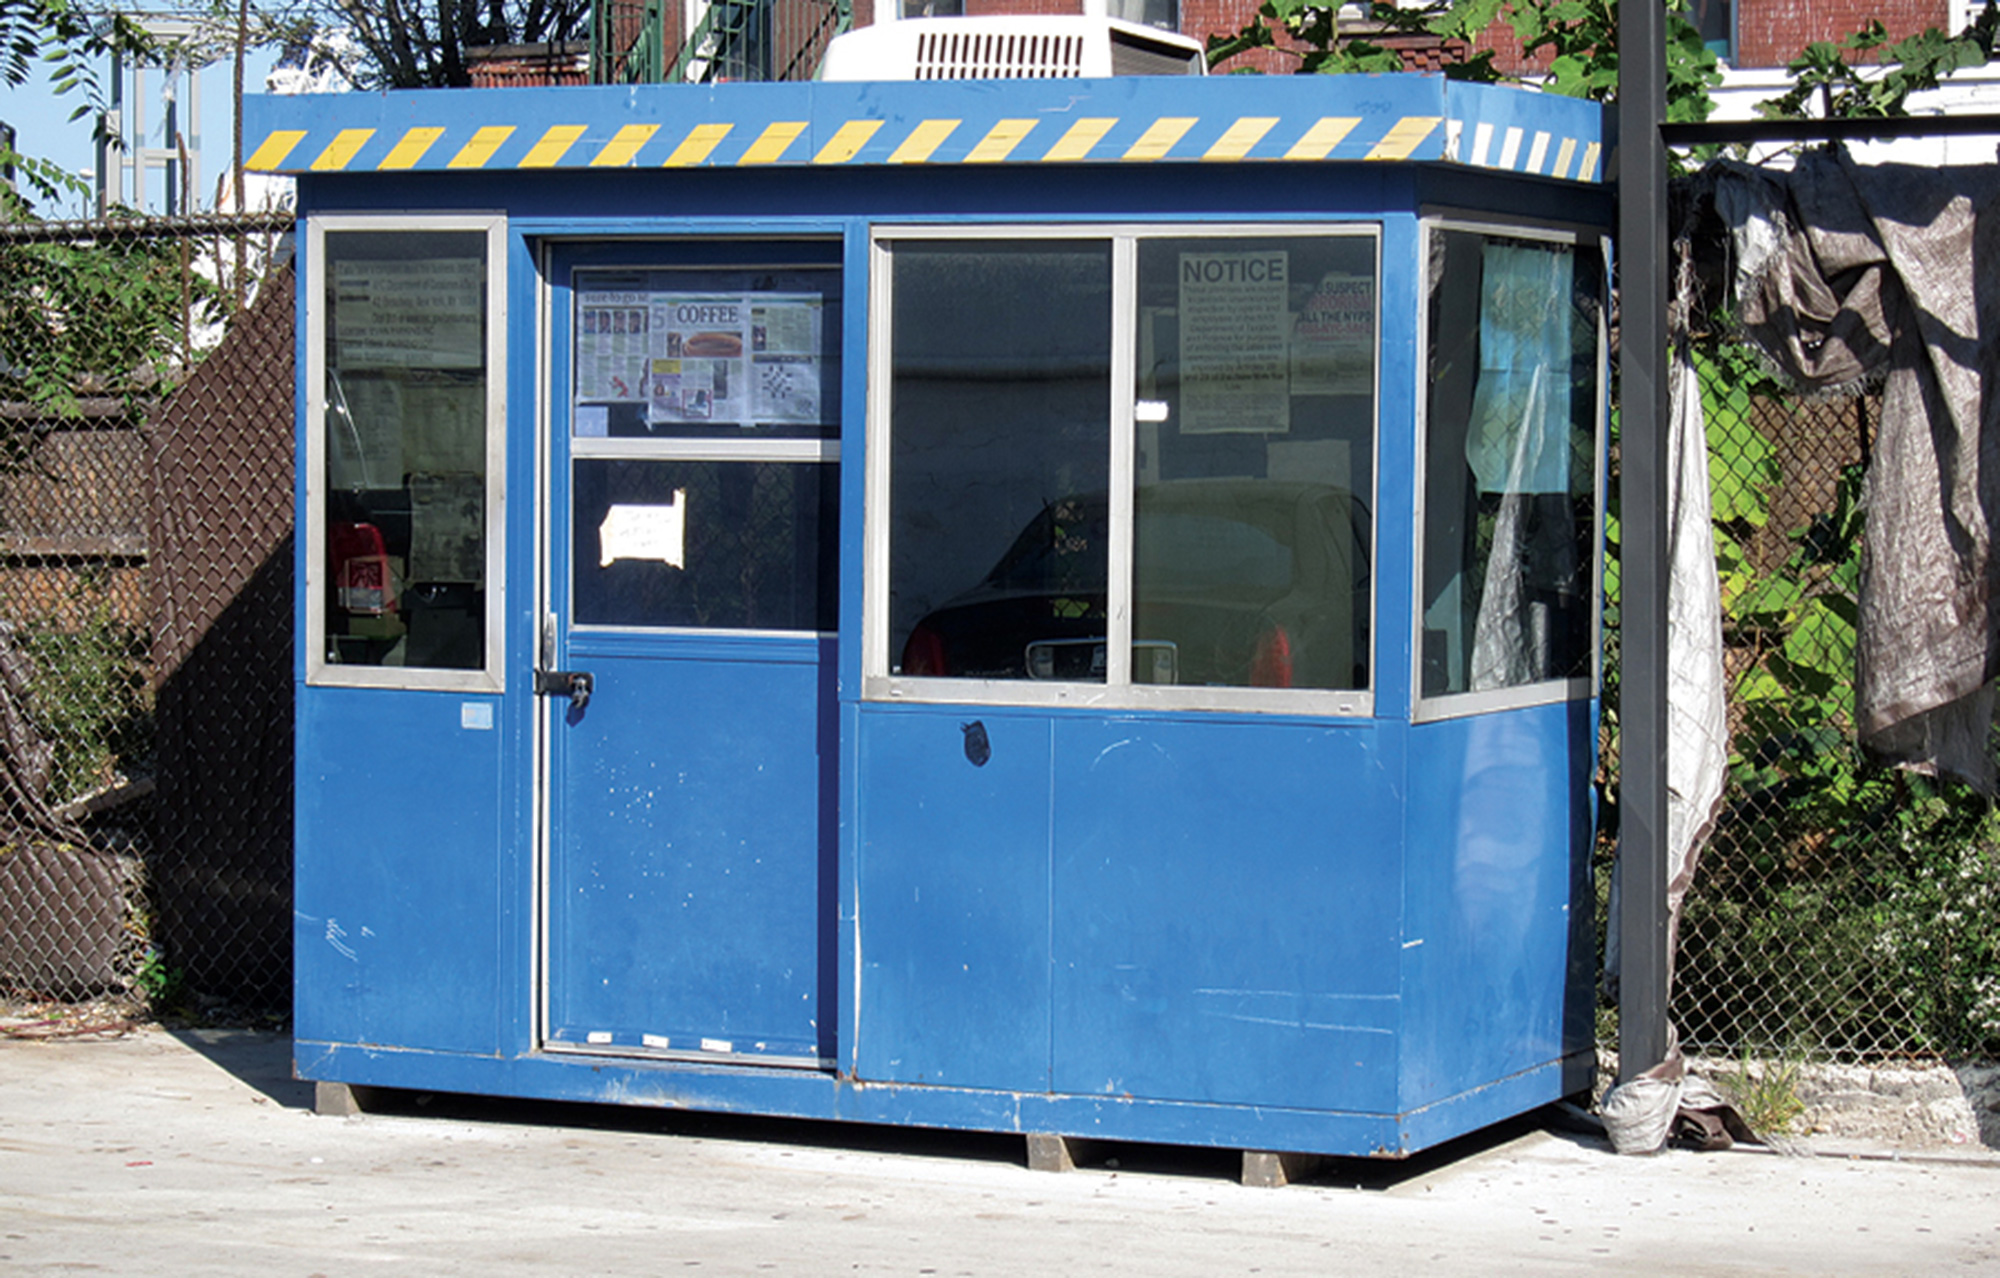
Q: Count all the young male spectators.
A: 0